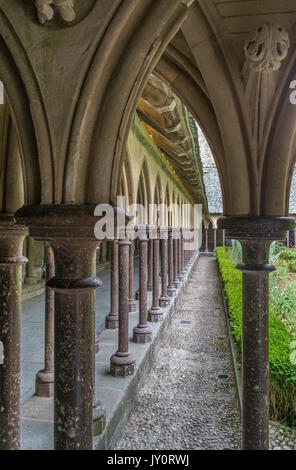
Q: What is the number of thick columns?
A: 3